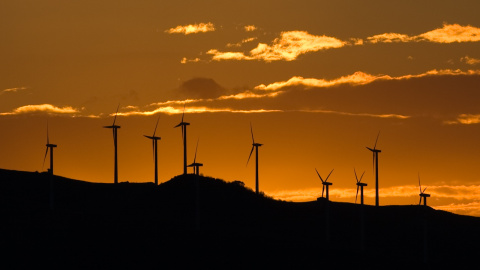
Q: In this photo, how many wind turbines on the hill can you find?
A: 10